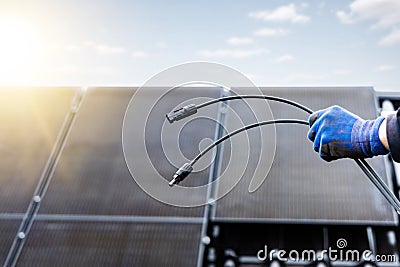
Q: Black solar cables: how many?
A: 2